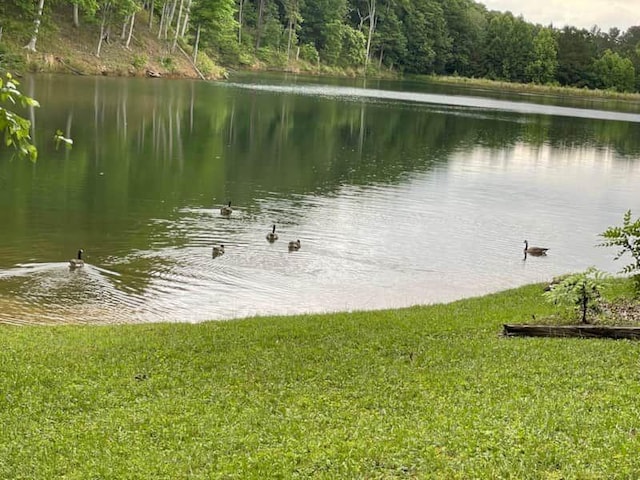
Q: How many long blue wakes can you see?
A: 0